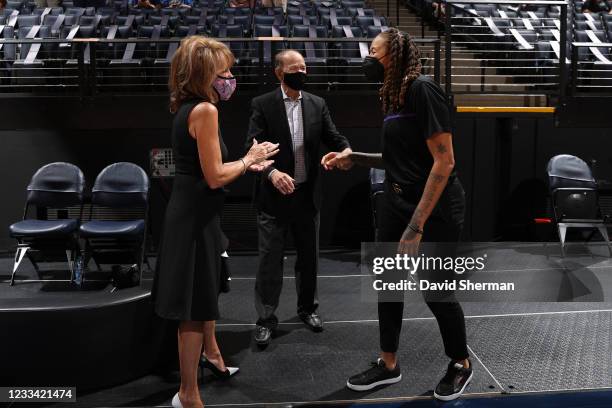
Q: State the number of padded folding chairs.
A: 4